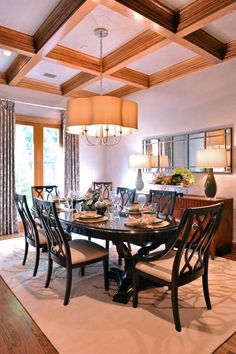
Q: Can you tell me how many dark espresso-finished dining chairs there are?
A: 7